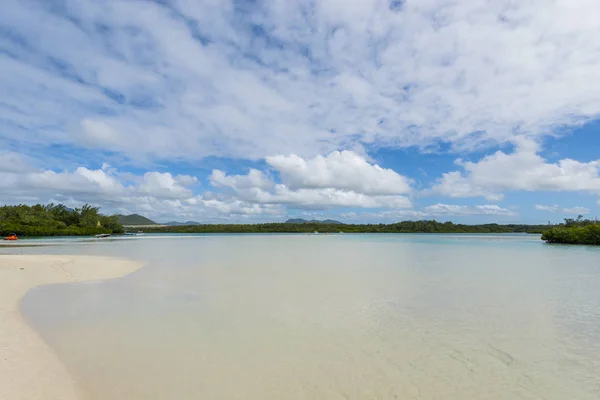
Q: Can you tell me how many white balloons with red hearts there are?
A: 0